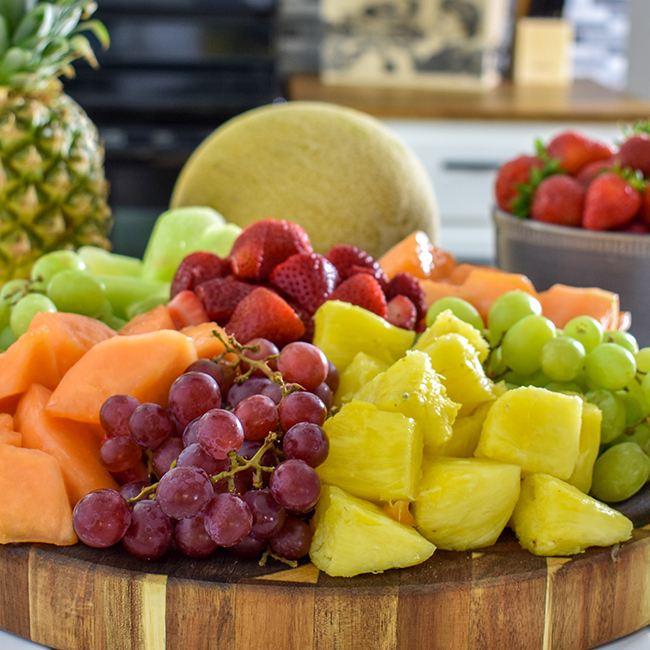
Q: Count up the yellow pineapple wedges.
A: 12